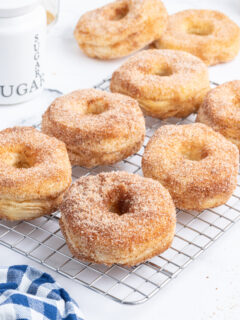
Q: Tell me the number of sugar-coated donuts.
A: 8